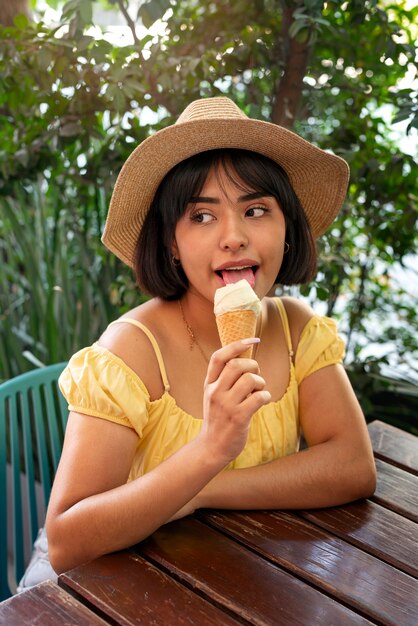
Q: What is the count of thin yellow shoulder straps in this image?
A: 2